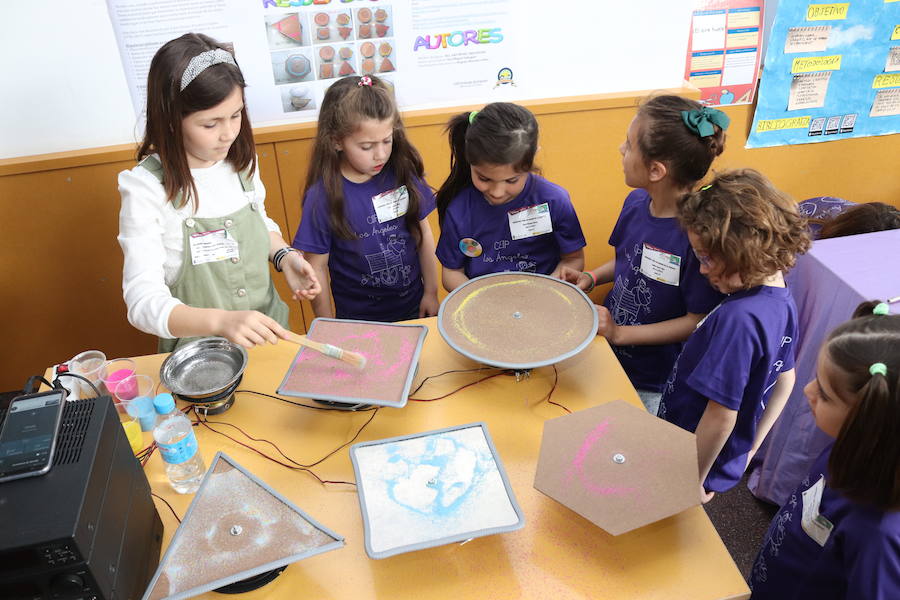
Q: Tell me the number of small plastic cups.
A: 4